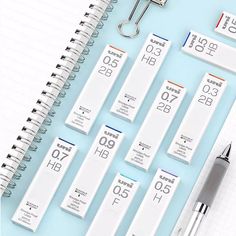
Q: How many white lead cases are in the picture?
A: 10